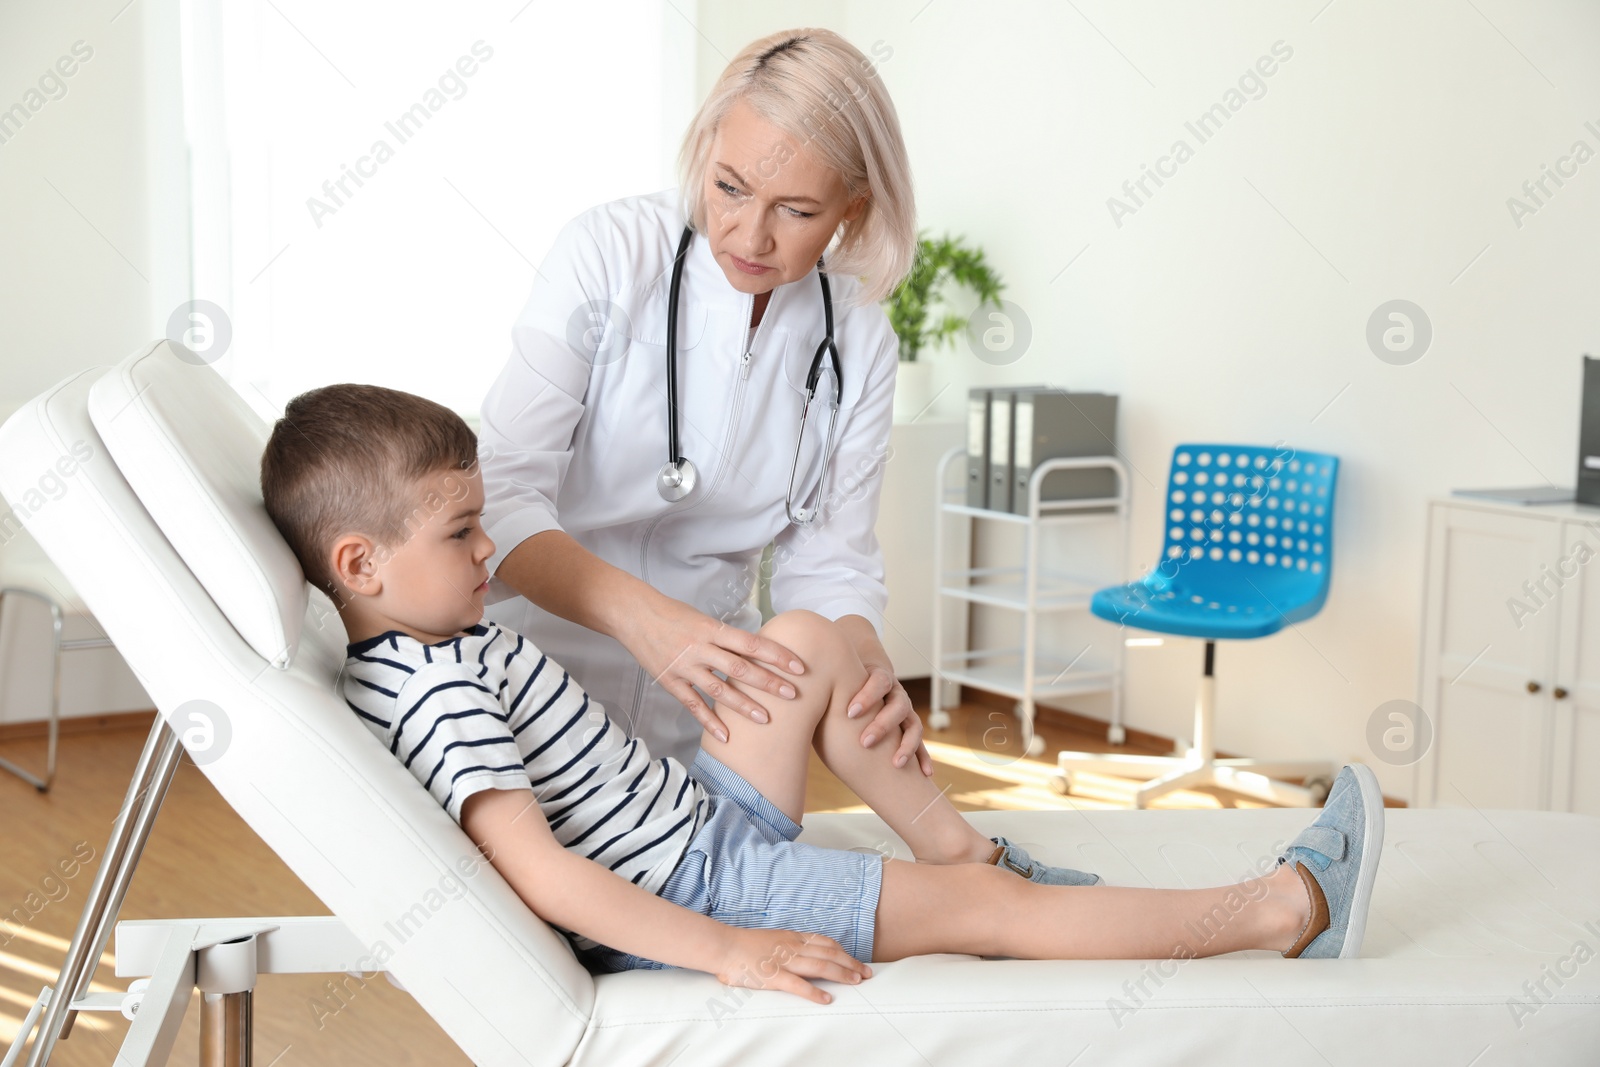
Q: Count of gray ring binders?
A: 3